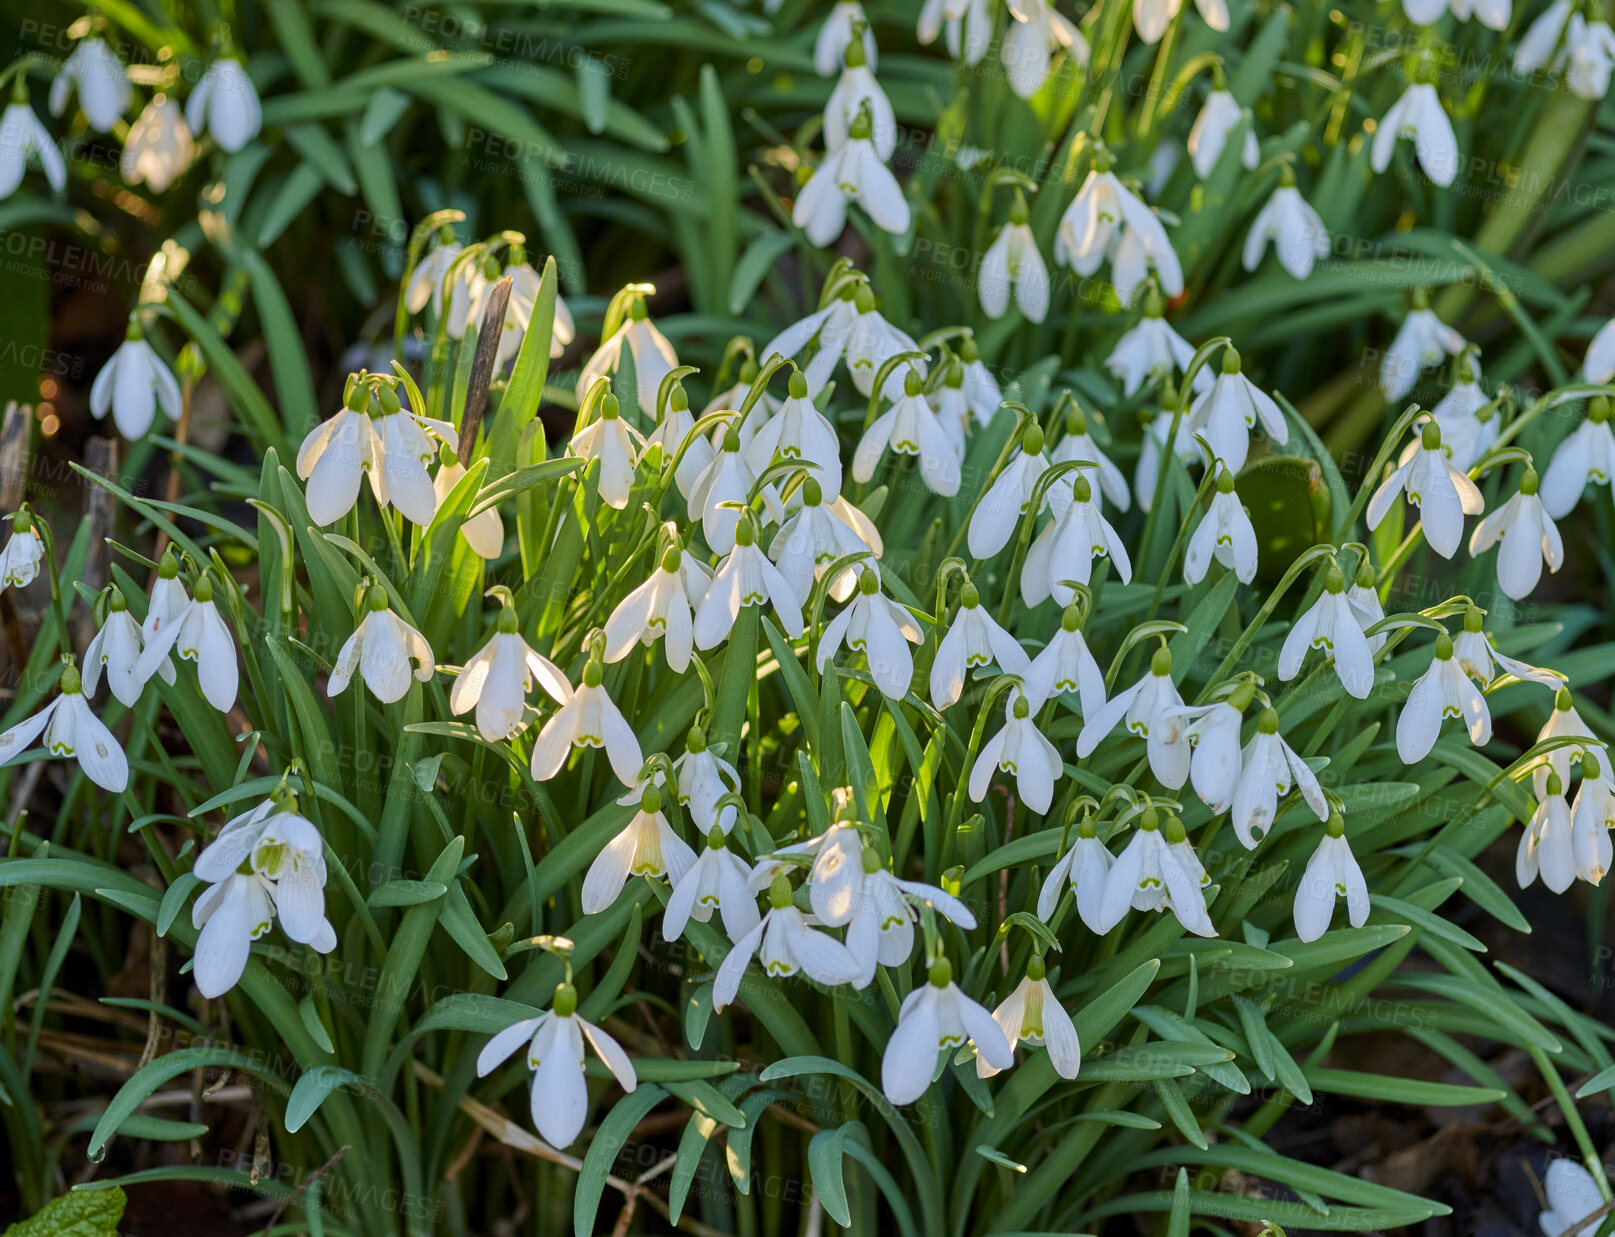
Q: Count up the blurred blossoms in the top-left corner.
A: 4